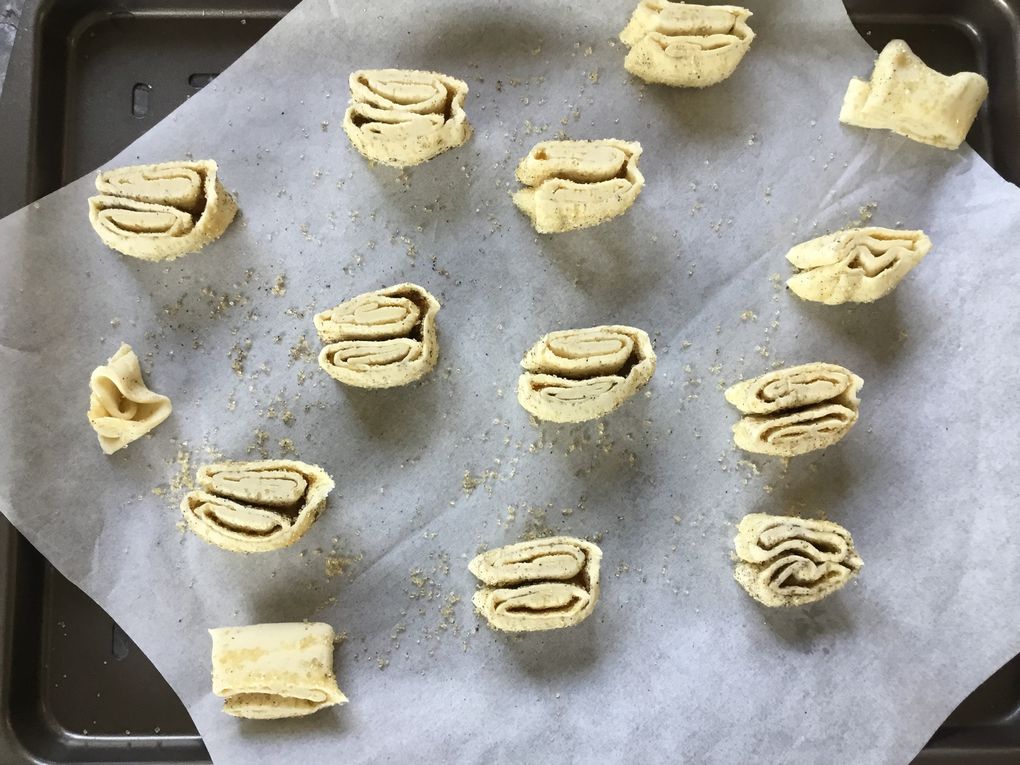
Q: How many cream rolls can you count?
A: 14